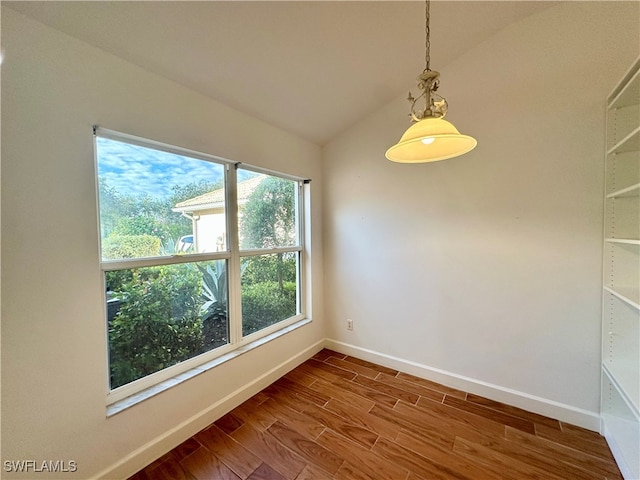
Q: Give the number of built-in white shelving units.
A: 1